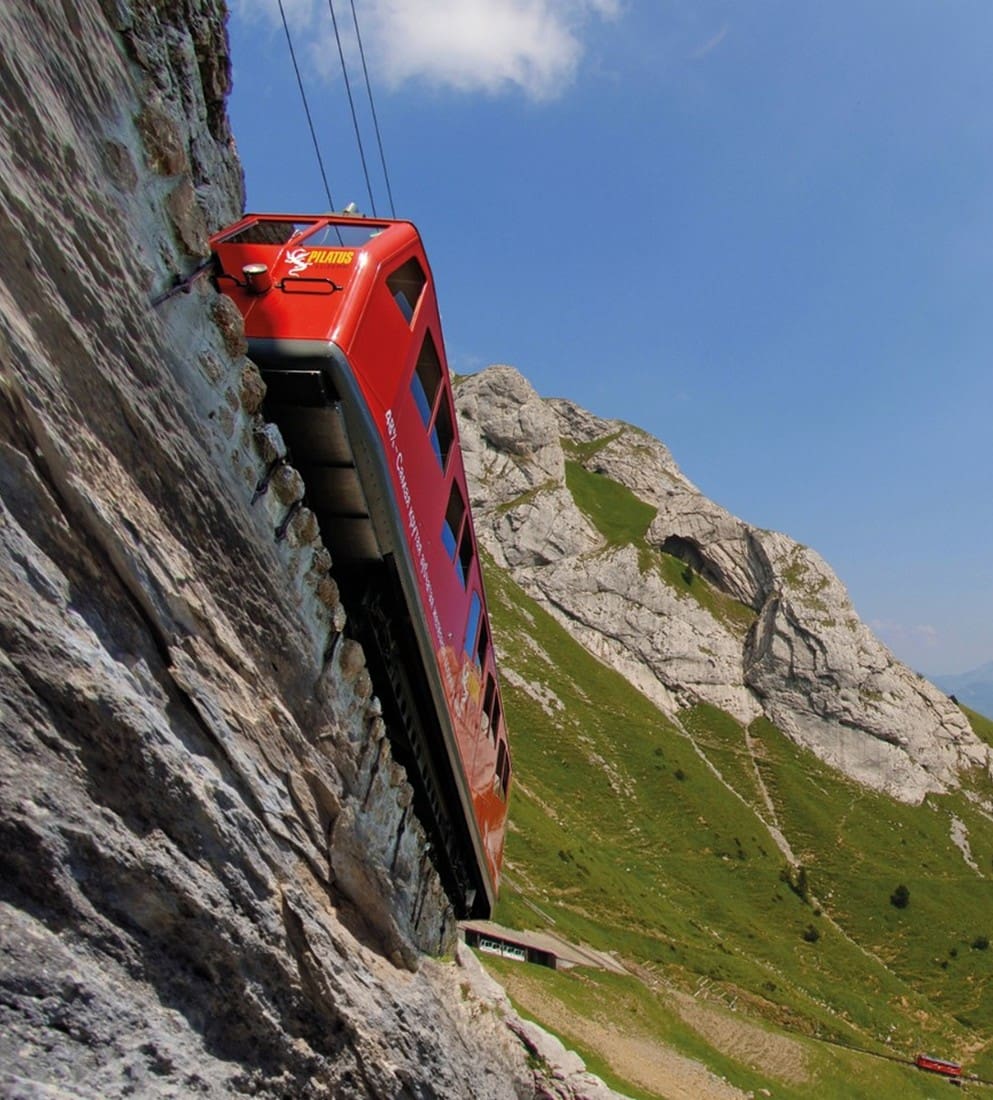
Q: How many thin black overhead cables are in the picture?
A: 3